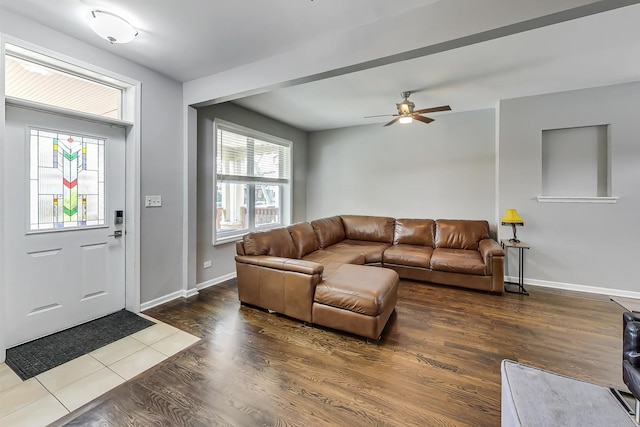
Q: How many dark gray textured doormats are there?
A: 1